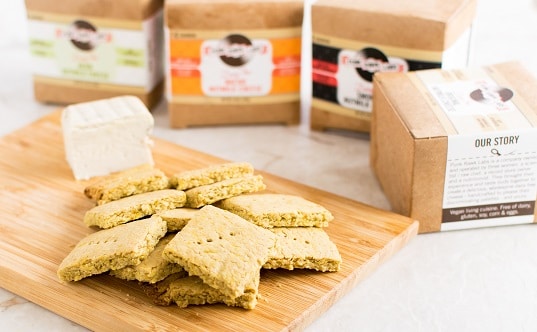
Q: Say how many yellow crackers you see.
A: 11